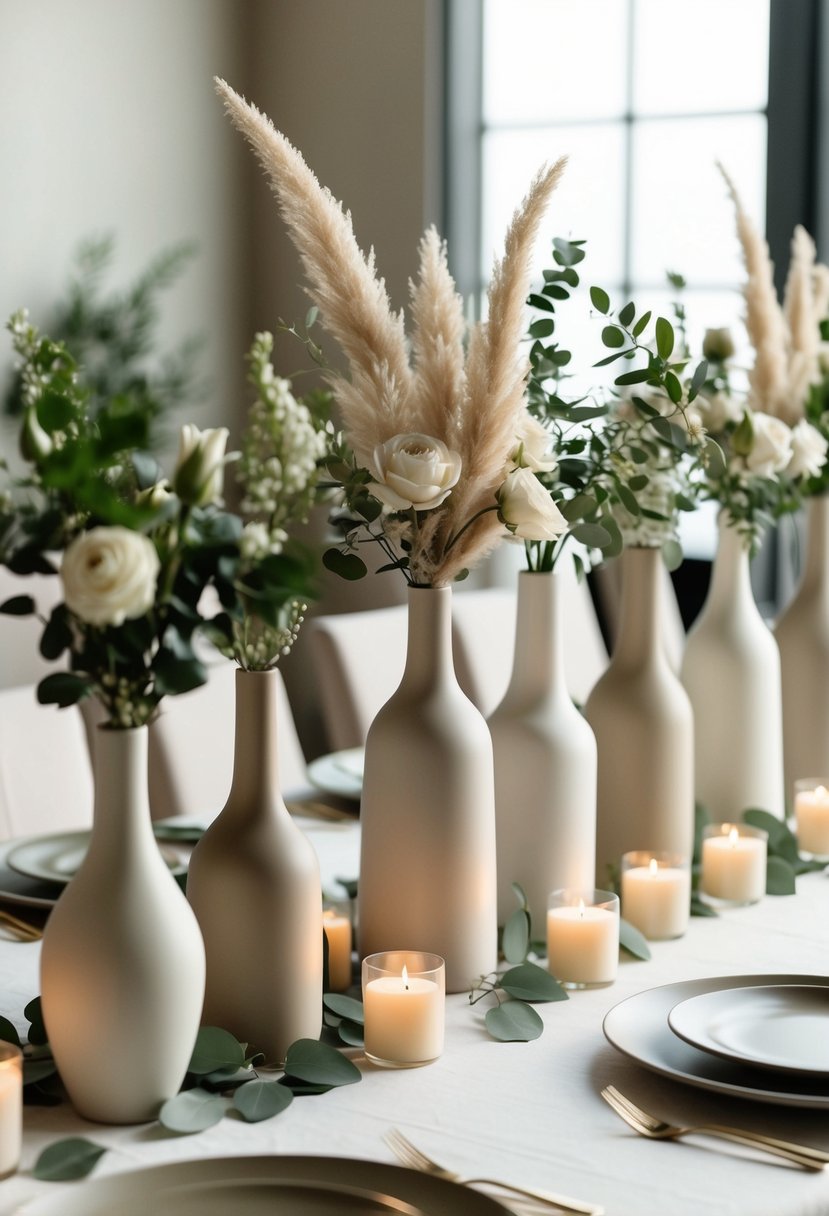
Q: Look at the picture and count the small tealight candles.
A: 7